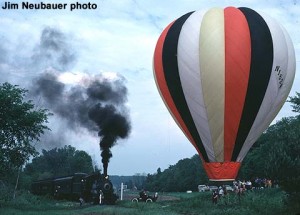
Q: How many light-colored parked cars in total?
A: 3